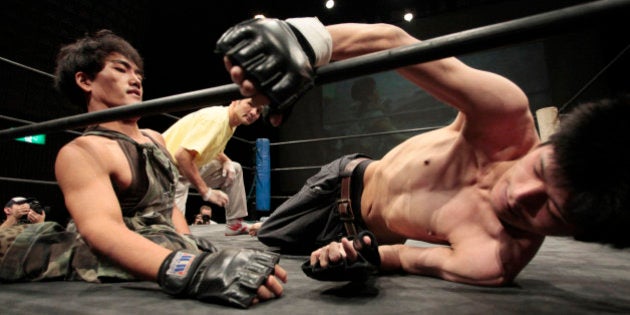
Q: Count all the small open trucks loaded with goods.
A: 0